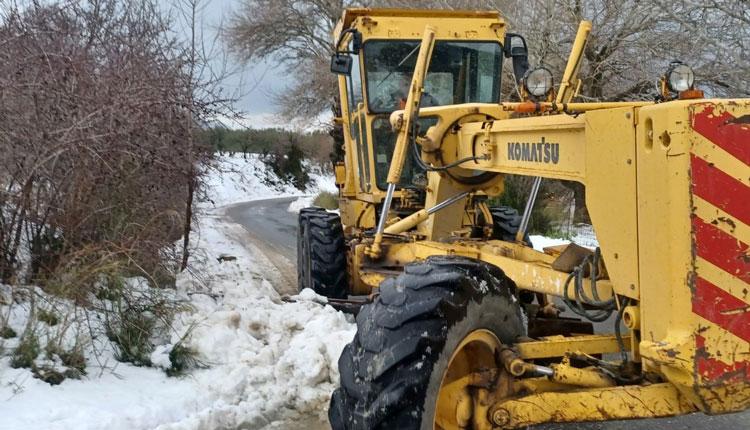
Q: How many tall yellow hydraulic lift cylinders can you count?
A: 2